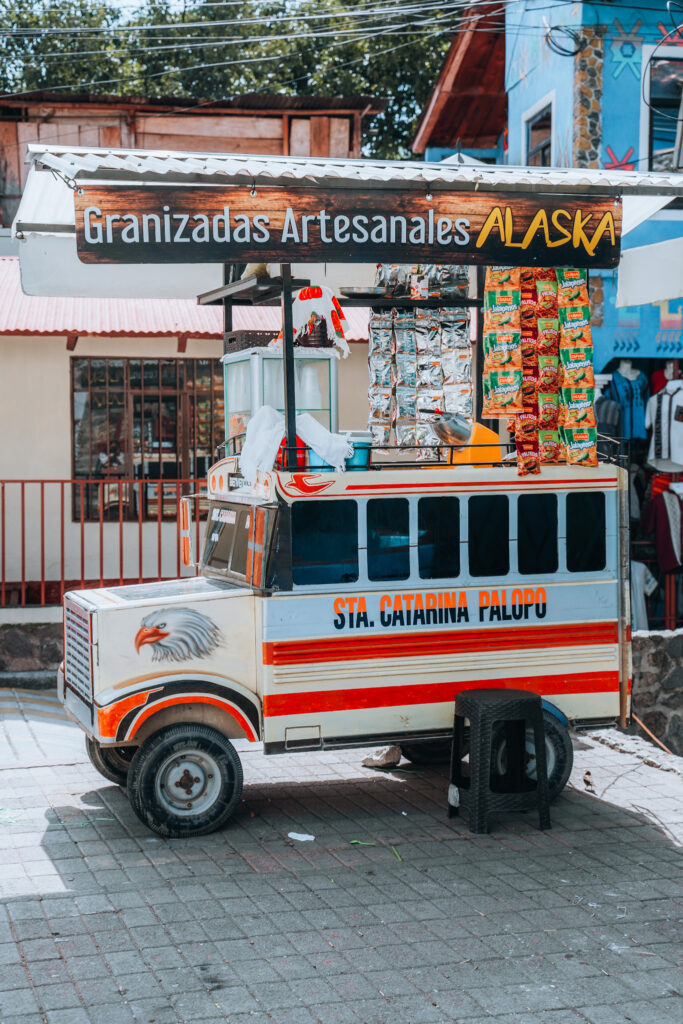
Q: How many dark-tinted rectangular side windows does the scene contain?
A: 6